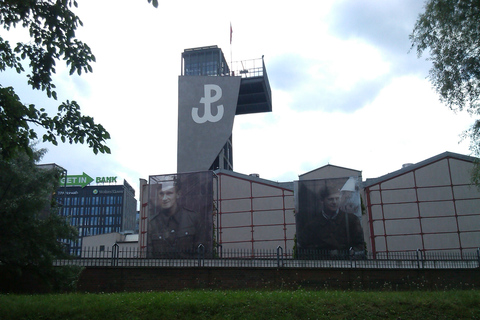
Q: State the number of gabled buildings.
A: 3